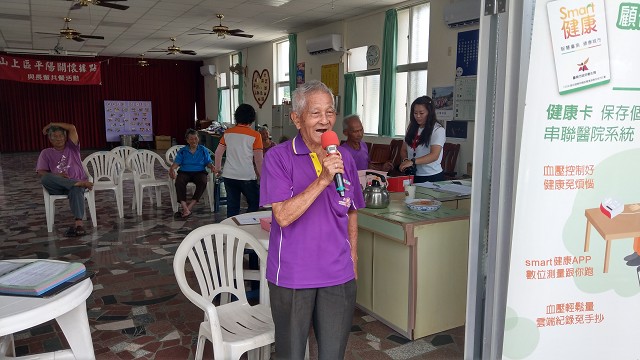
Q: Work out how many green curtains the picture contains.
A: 5